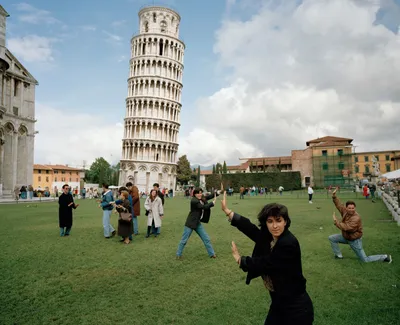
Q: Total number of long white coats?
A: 1